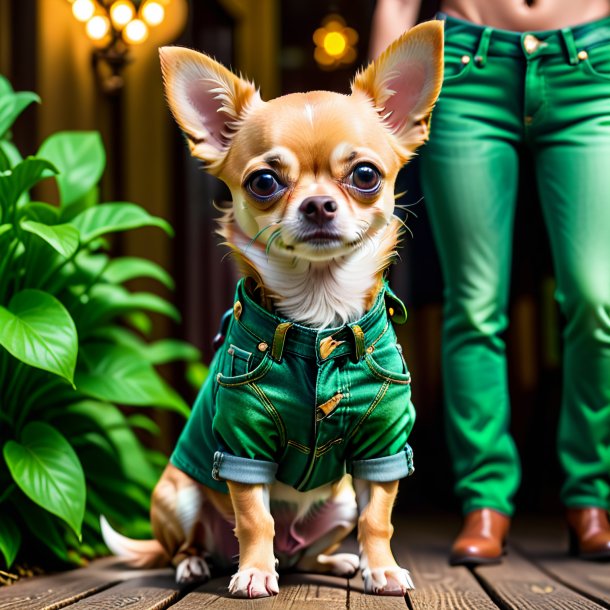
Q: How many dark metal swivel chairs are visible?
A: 0